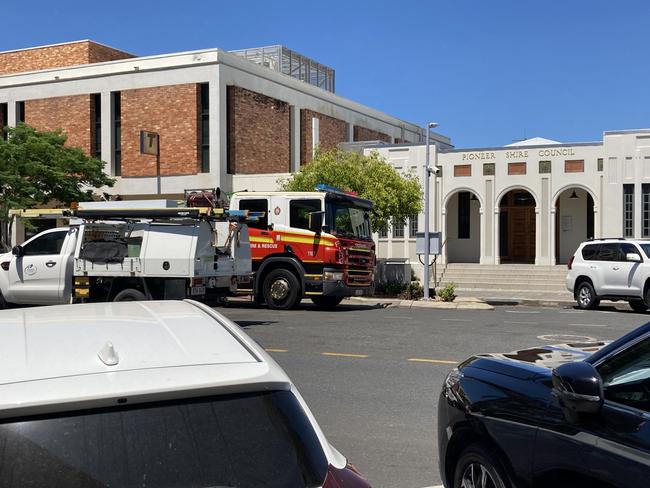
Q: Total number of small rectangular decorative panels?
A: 7